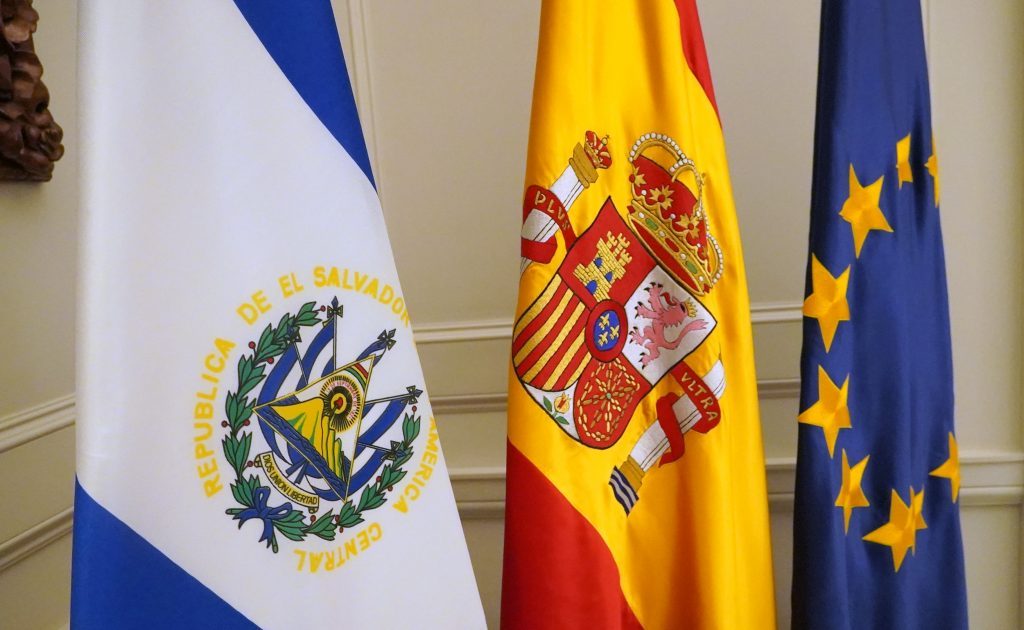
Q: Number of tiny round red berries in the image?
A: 12